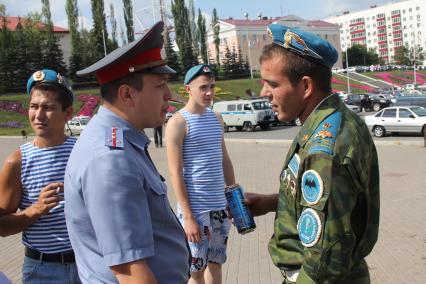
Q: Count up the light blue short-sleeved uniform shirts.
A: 1